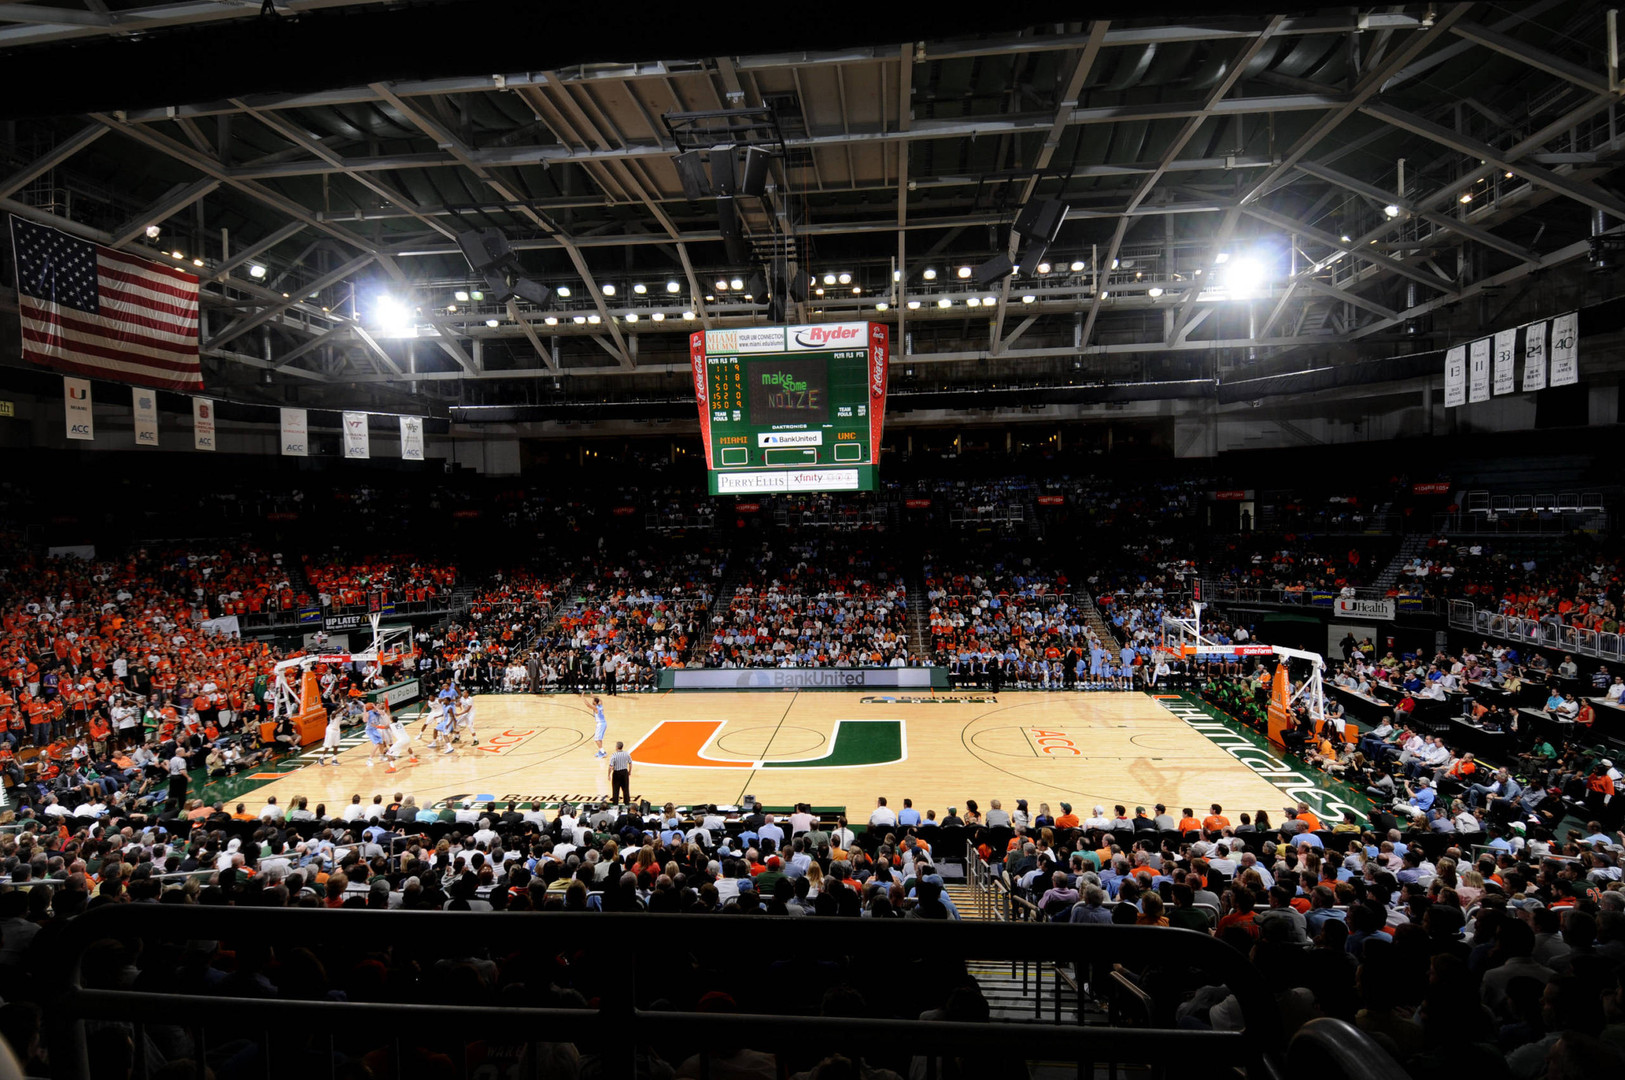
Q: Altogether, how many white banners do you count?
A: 11